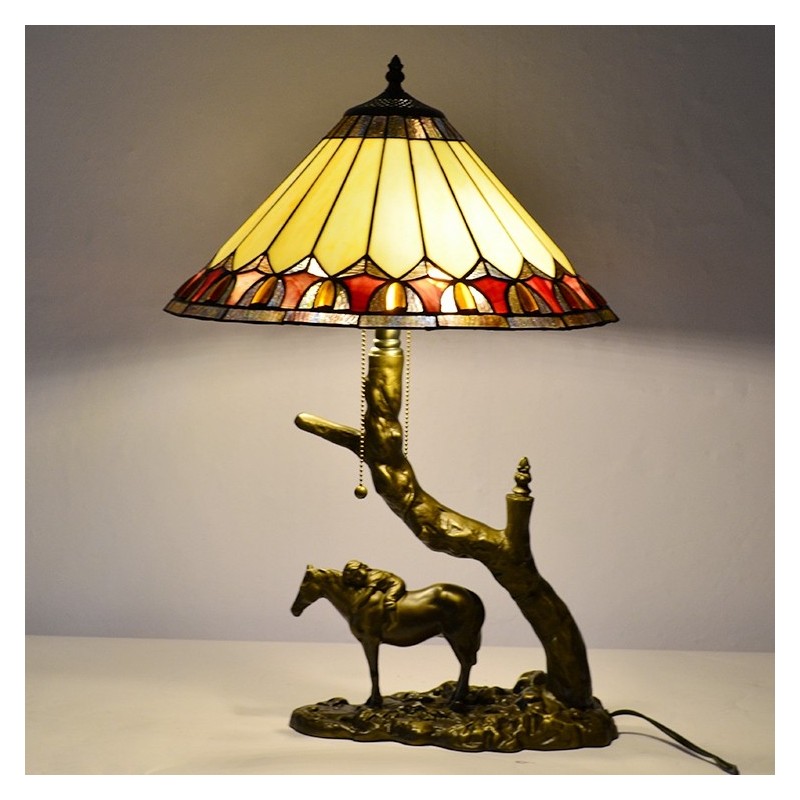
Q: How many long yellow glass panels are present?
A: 9